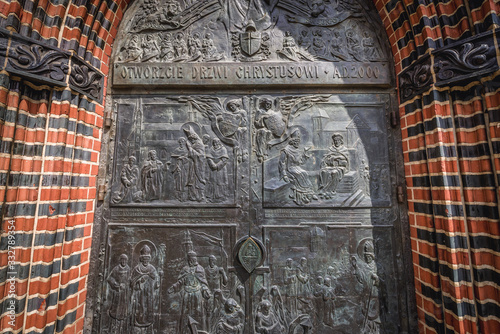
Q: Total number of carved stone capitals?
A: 2